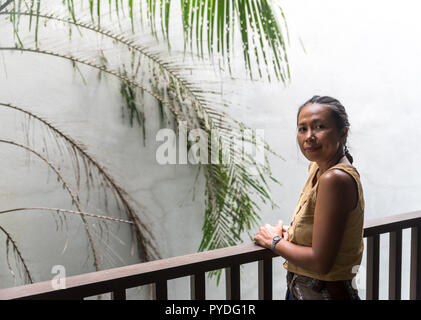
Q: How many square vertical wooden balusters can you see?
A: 8